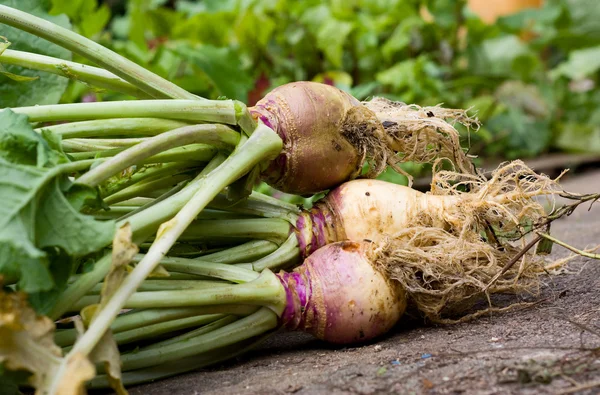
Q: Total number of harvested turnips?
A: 3